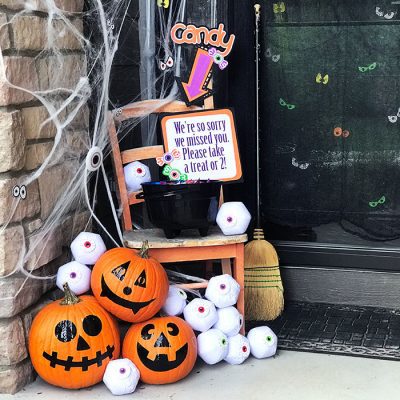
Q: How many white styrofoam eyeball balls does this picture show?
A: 12